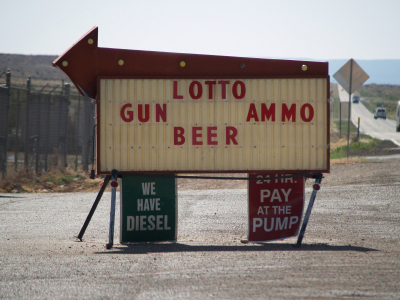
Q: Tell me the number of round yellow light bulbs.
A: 5